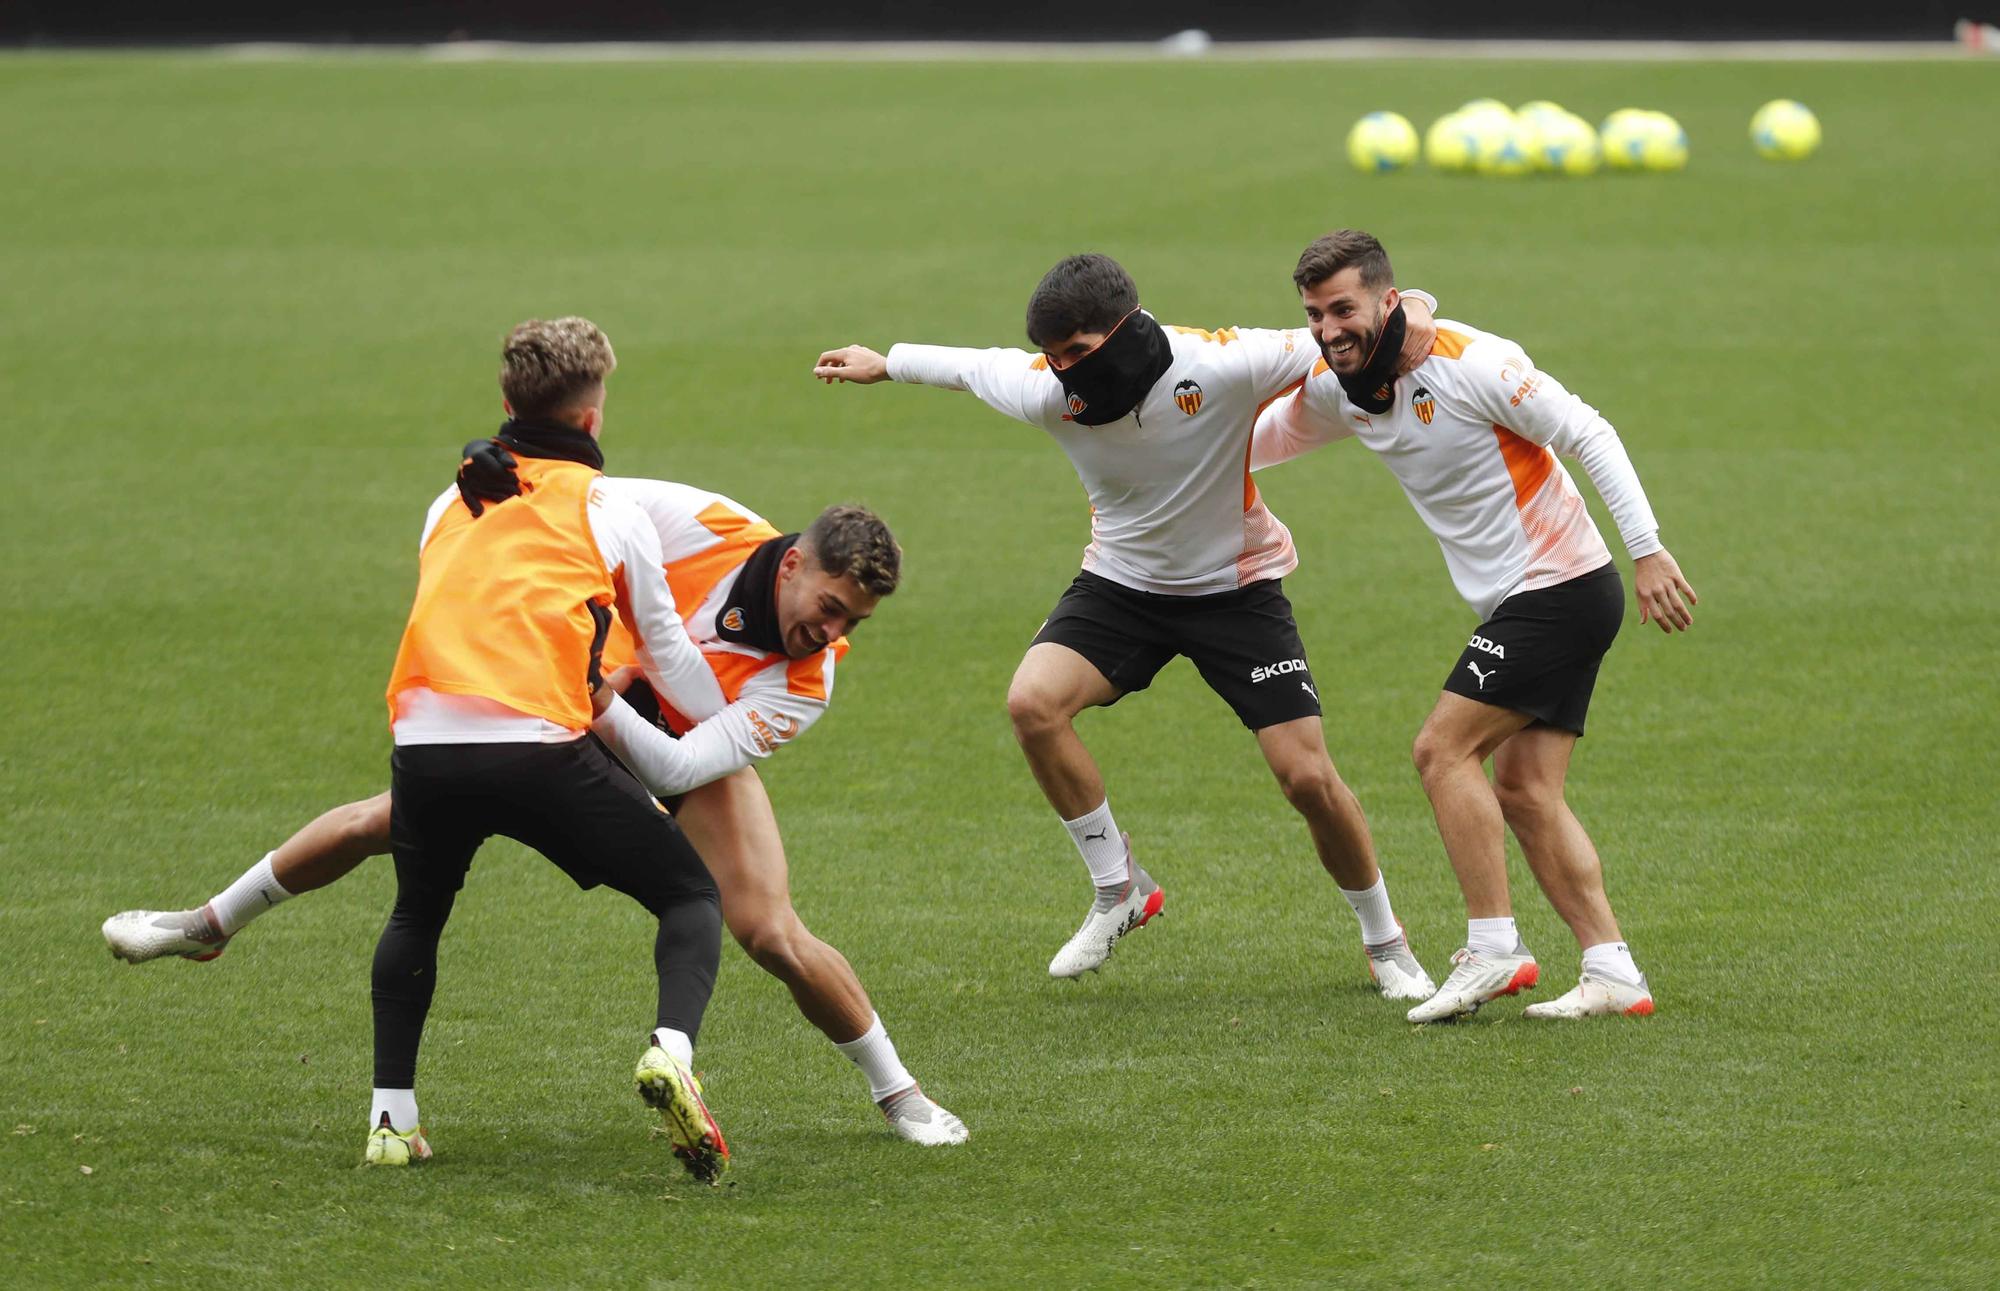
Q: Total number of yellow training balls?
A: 9